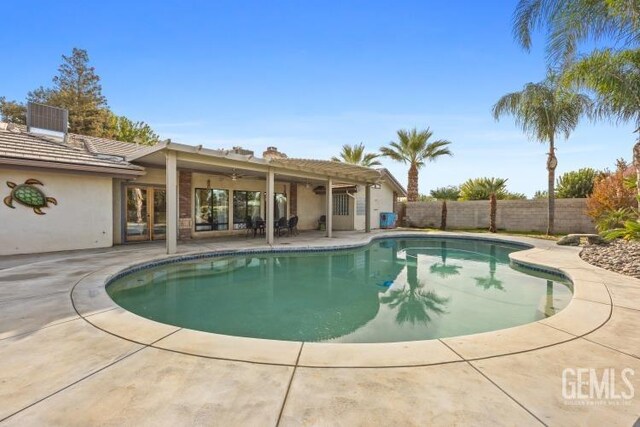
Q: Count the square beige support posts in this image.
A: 4